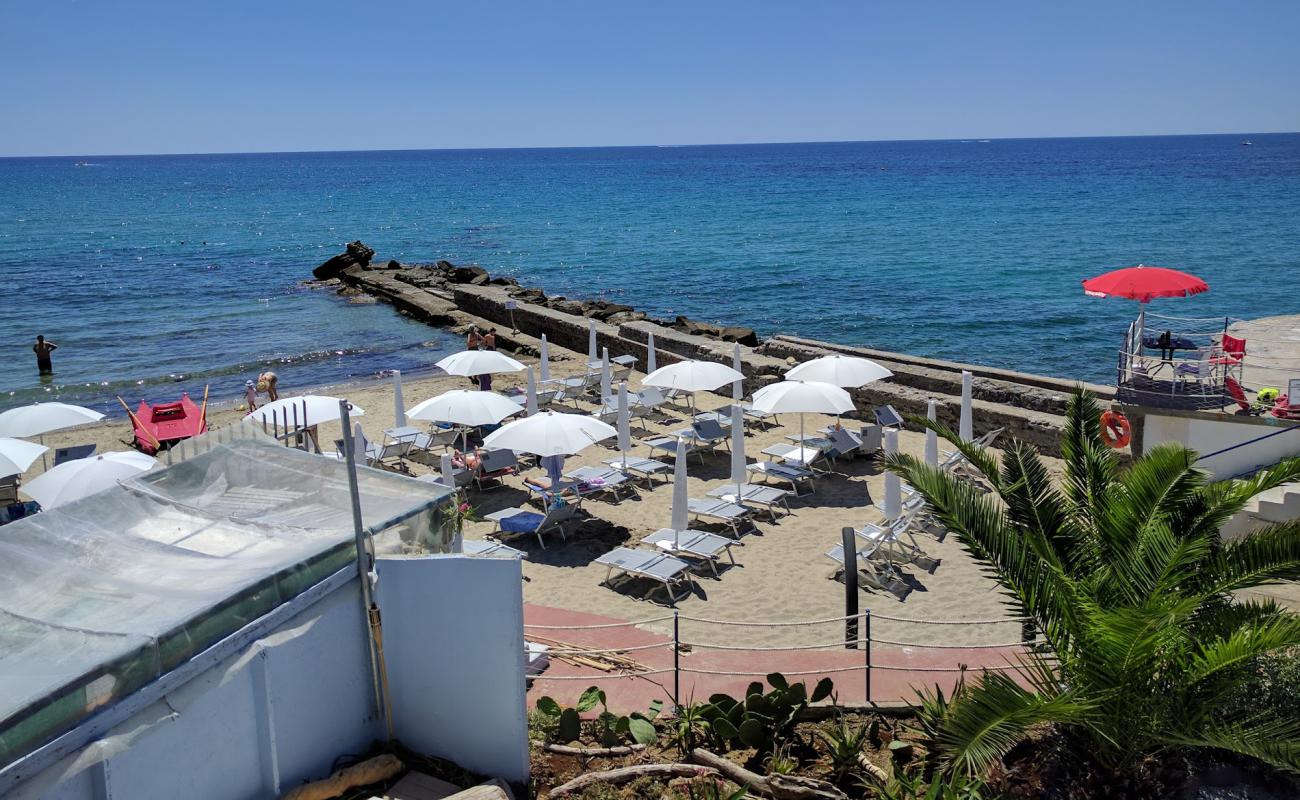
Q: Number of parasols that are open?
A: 11